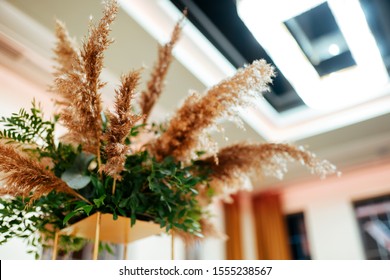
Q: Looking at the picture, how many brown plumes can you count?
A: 7